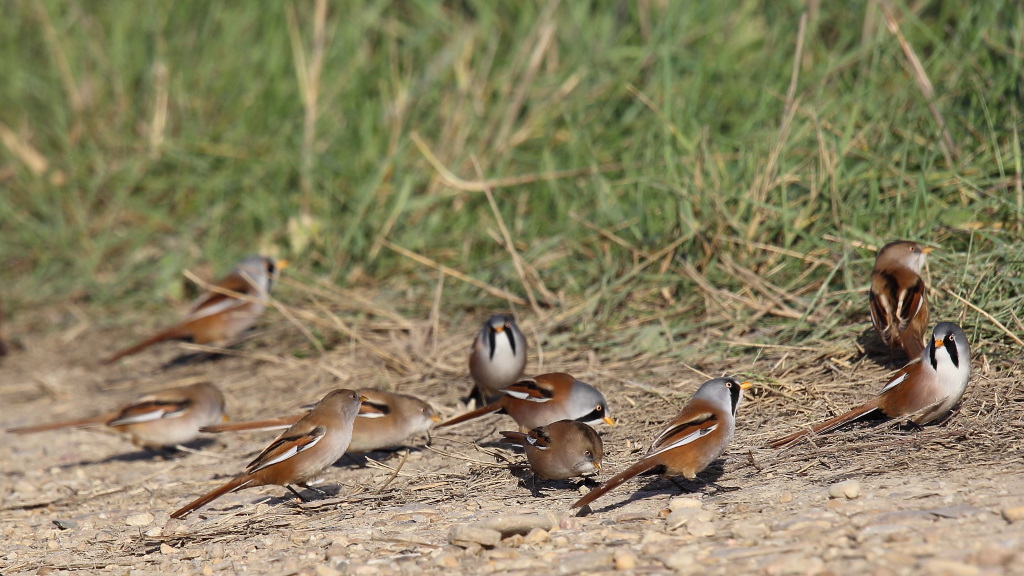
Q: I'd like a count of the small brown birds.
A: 10